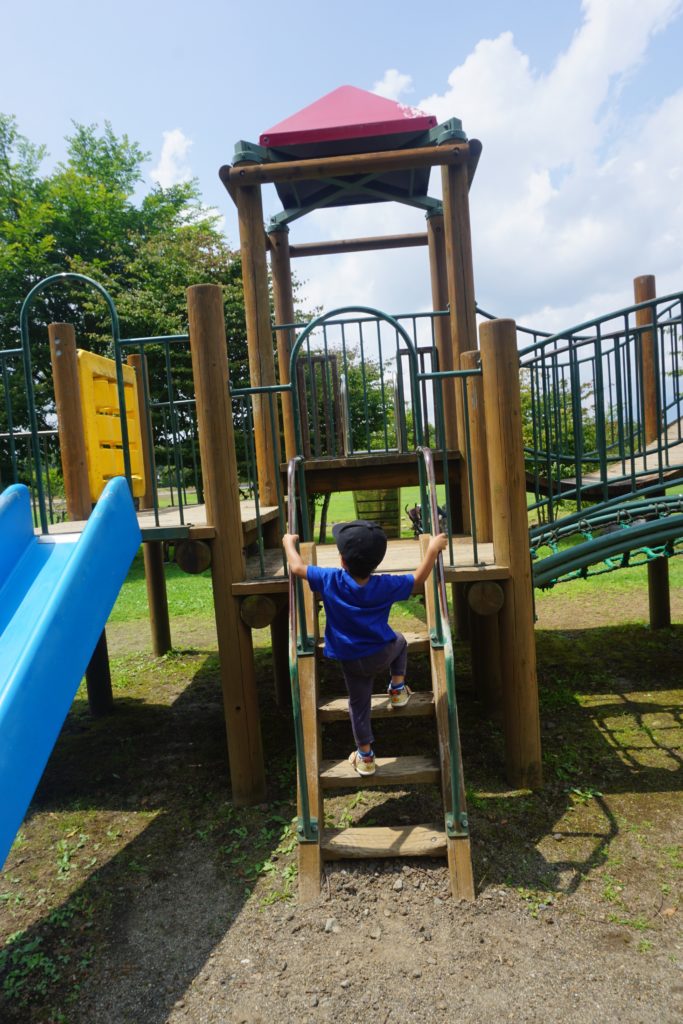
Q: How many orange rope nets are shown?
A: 0